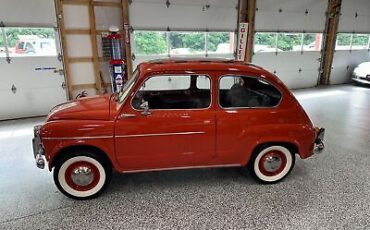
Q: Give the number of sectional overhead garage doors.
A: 4